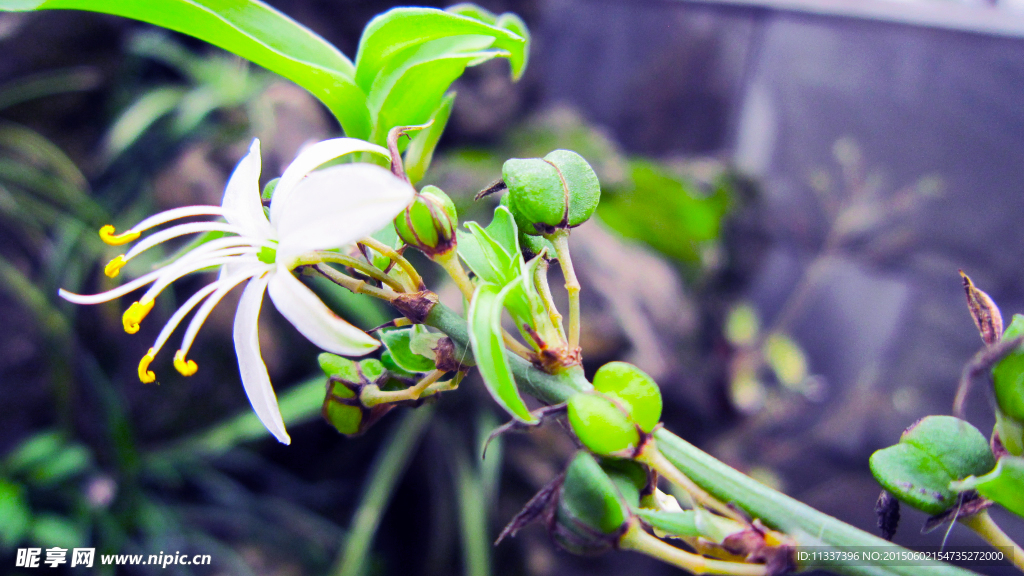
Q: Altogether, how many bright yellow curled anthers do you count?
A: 5